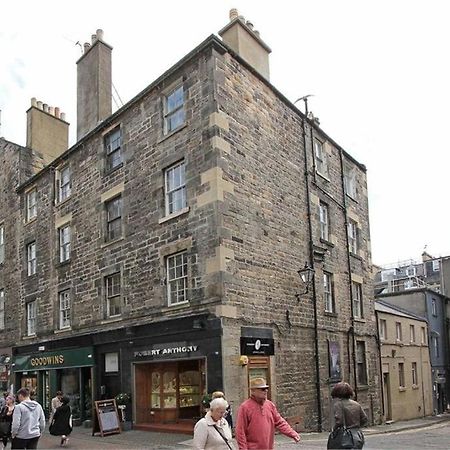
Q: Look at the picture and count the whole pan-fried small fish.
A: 0